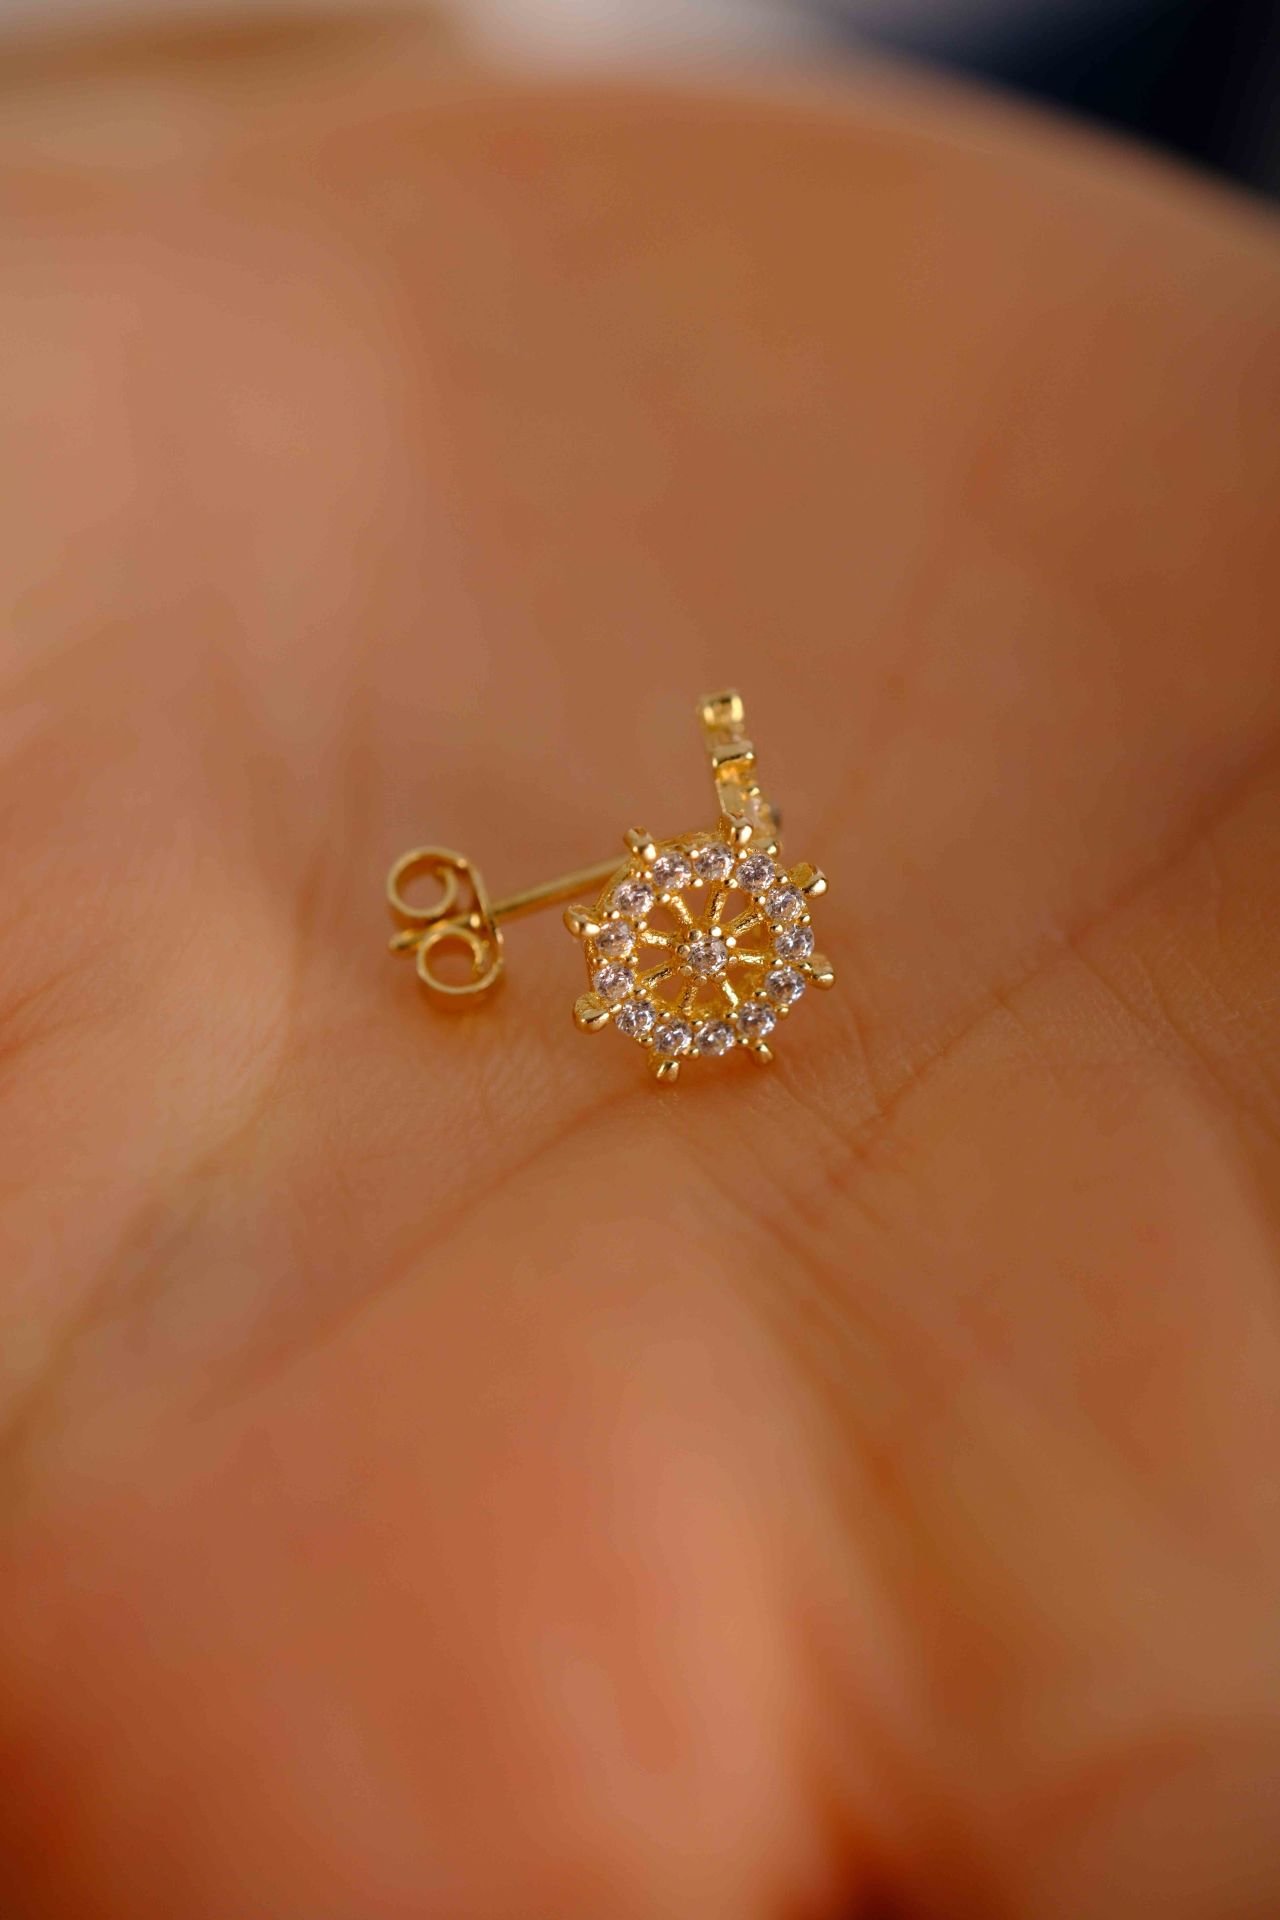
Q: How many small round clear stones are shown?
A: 14